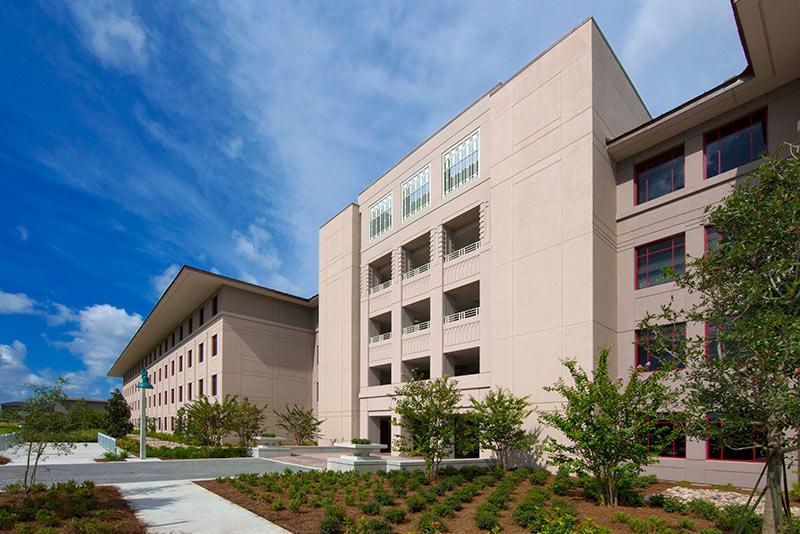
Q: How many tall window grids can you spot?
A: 3